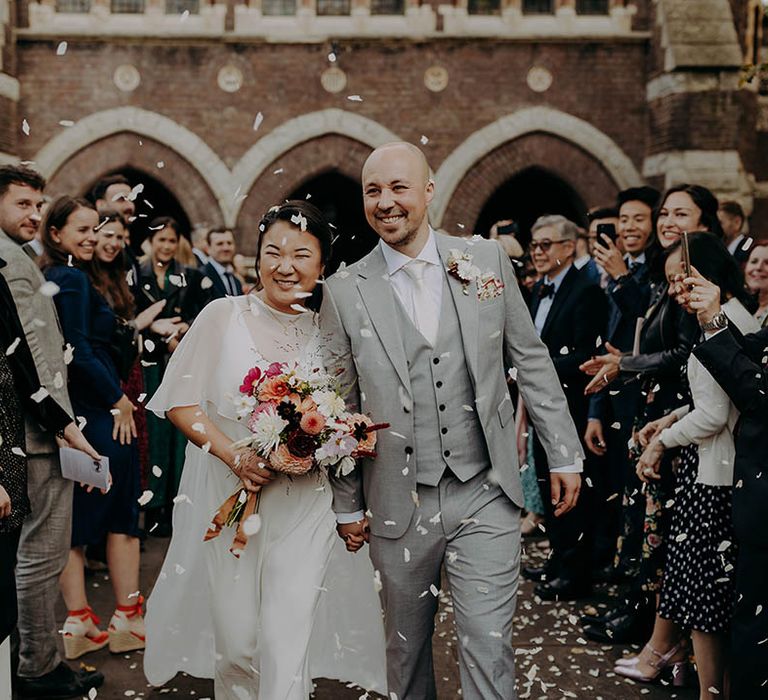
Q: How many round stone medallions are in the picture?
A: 5